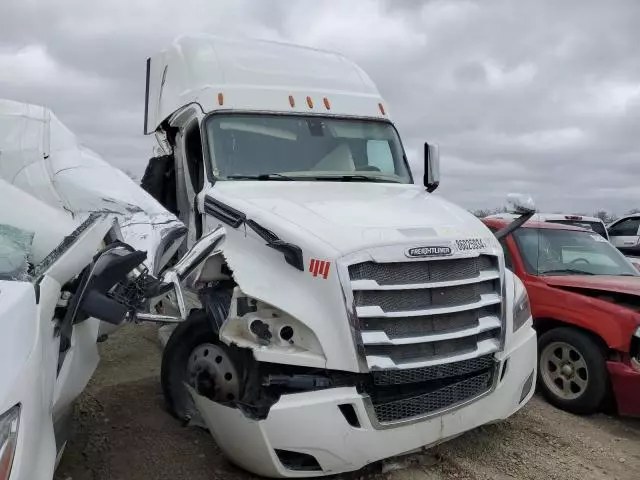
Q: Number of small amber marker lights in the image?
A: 5